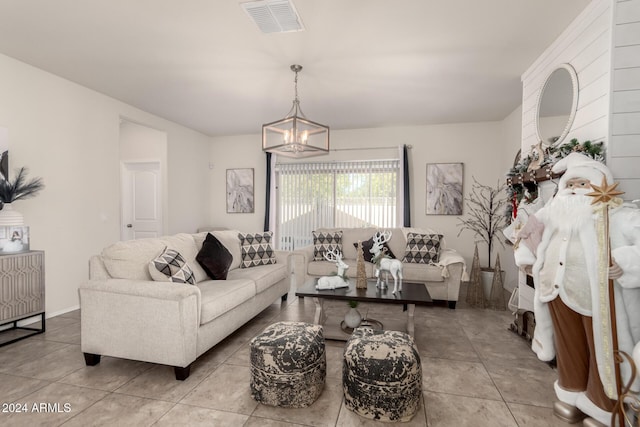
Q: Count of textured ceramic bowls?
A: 0